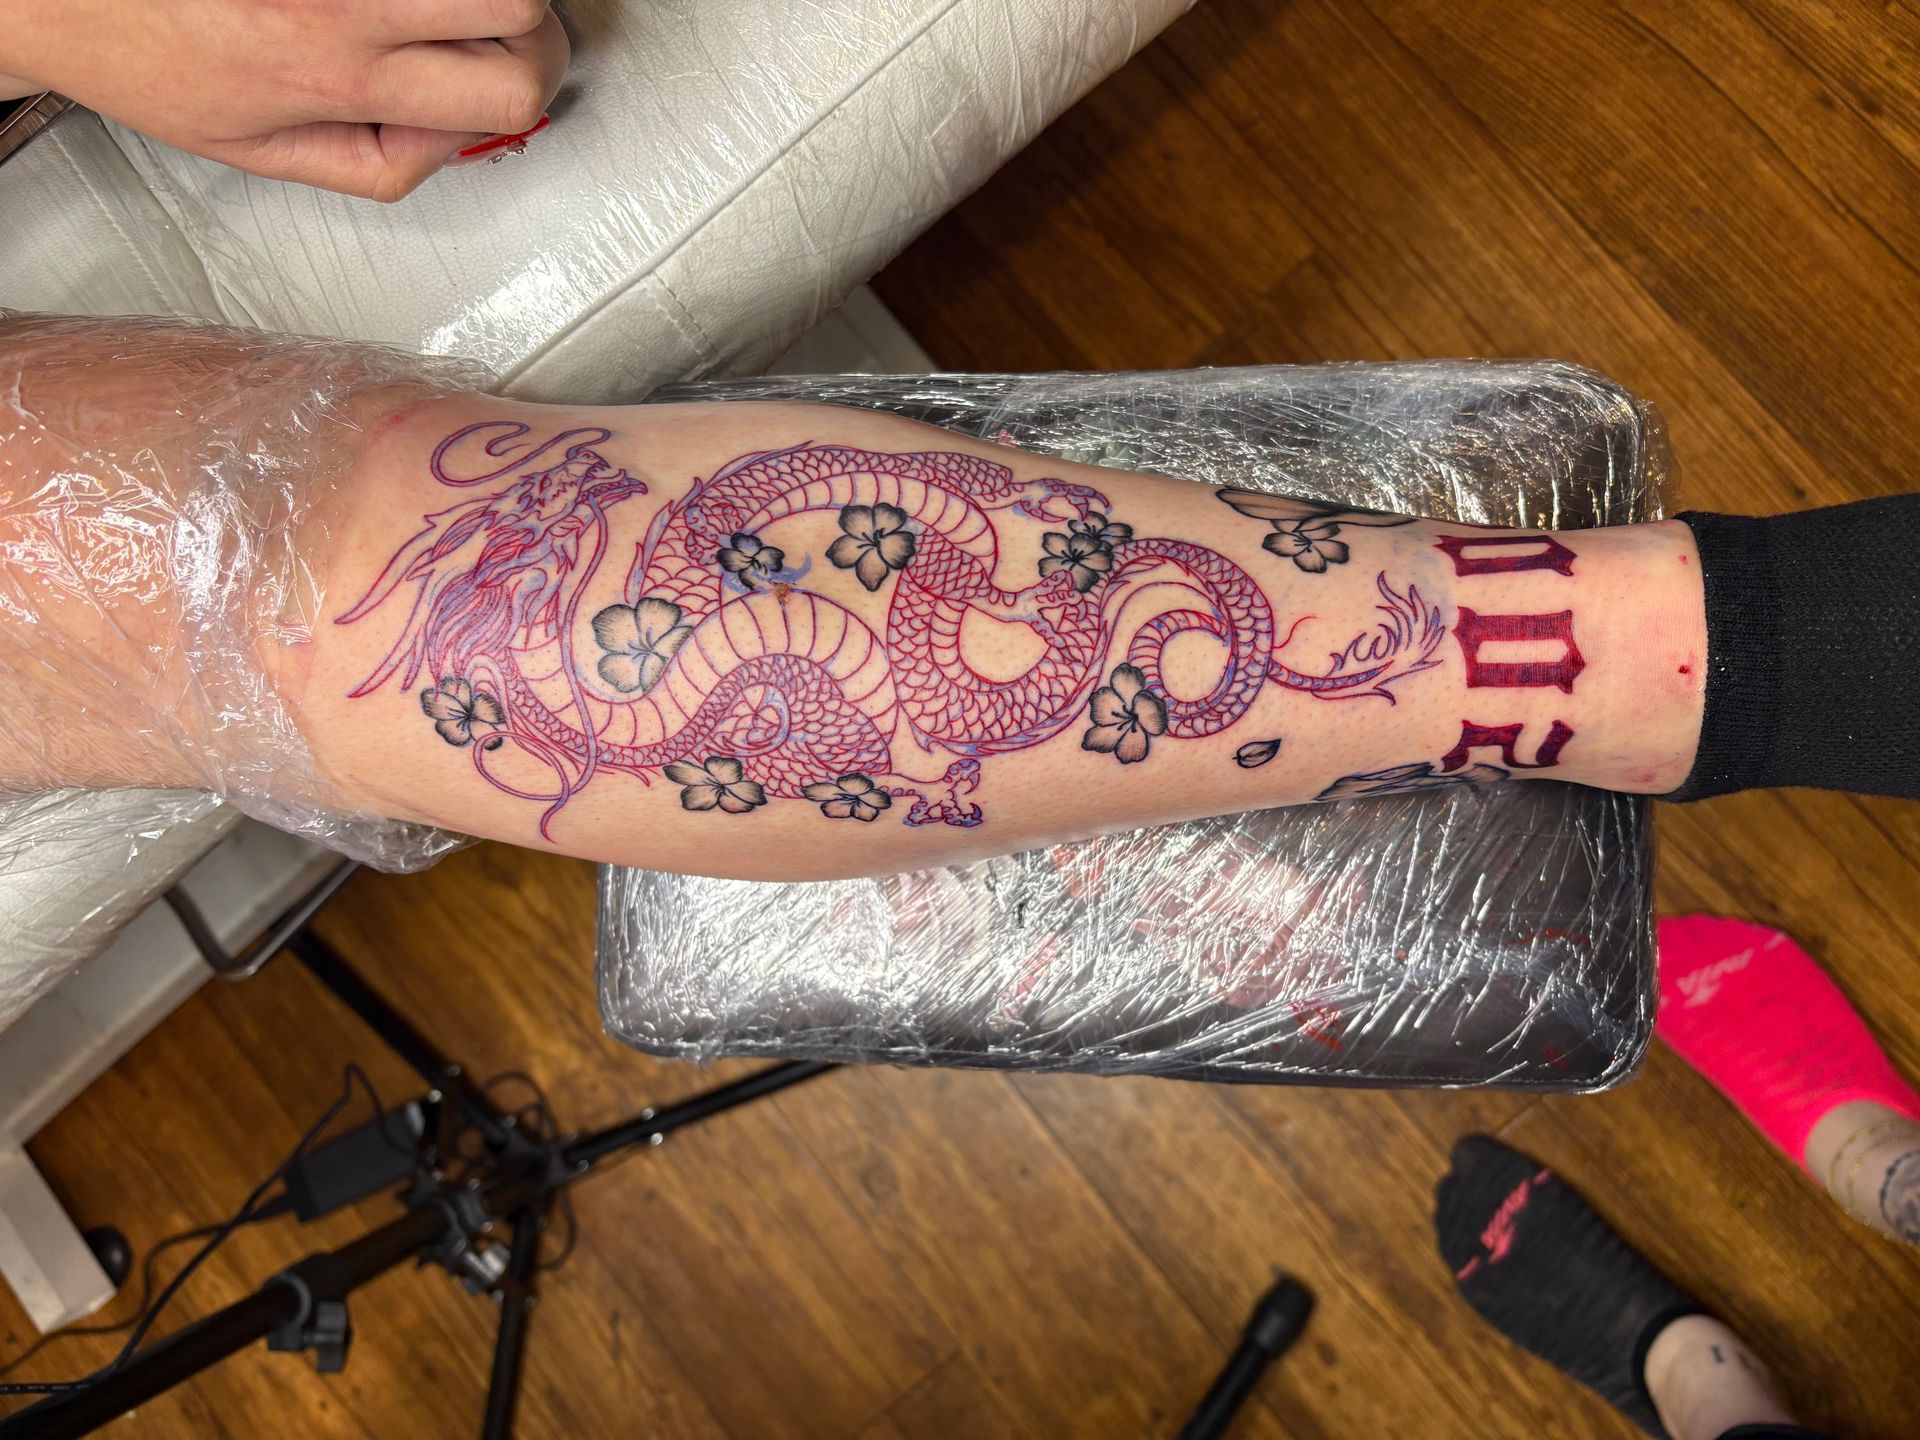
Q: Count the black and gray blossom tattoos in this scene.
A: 10